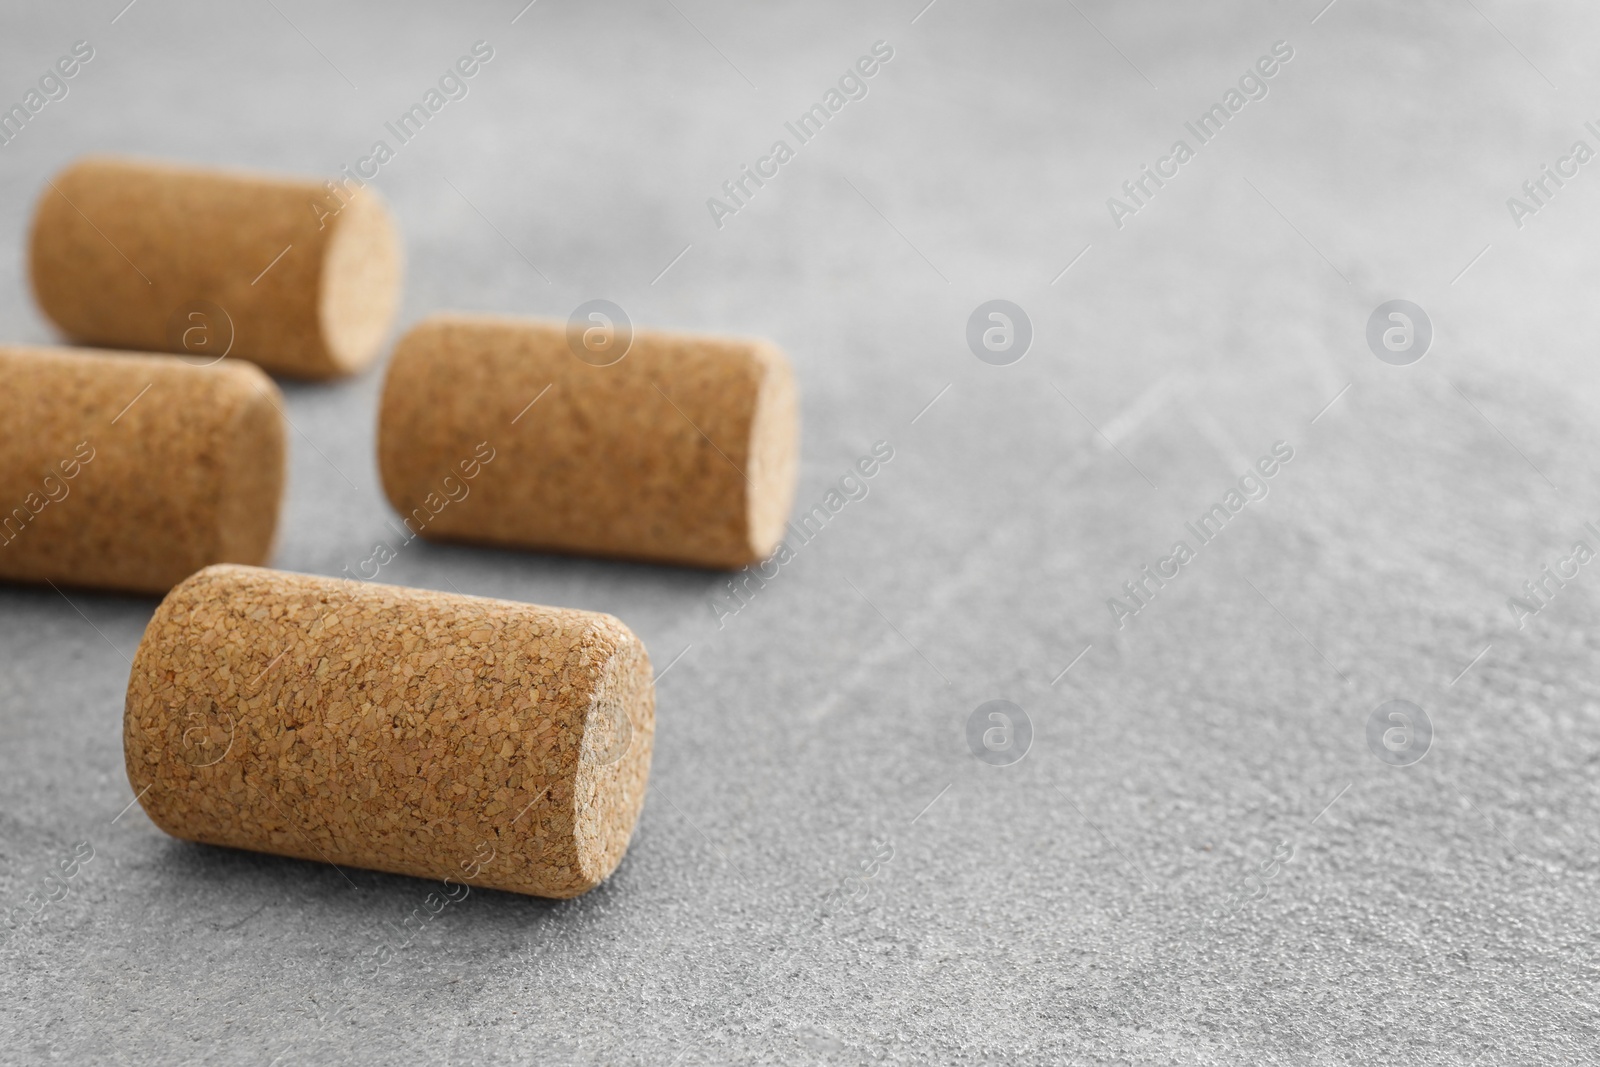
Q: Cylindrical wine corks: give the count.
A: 4